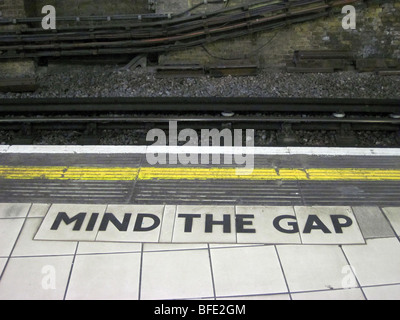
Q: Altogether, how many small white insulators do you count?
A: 3